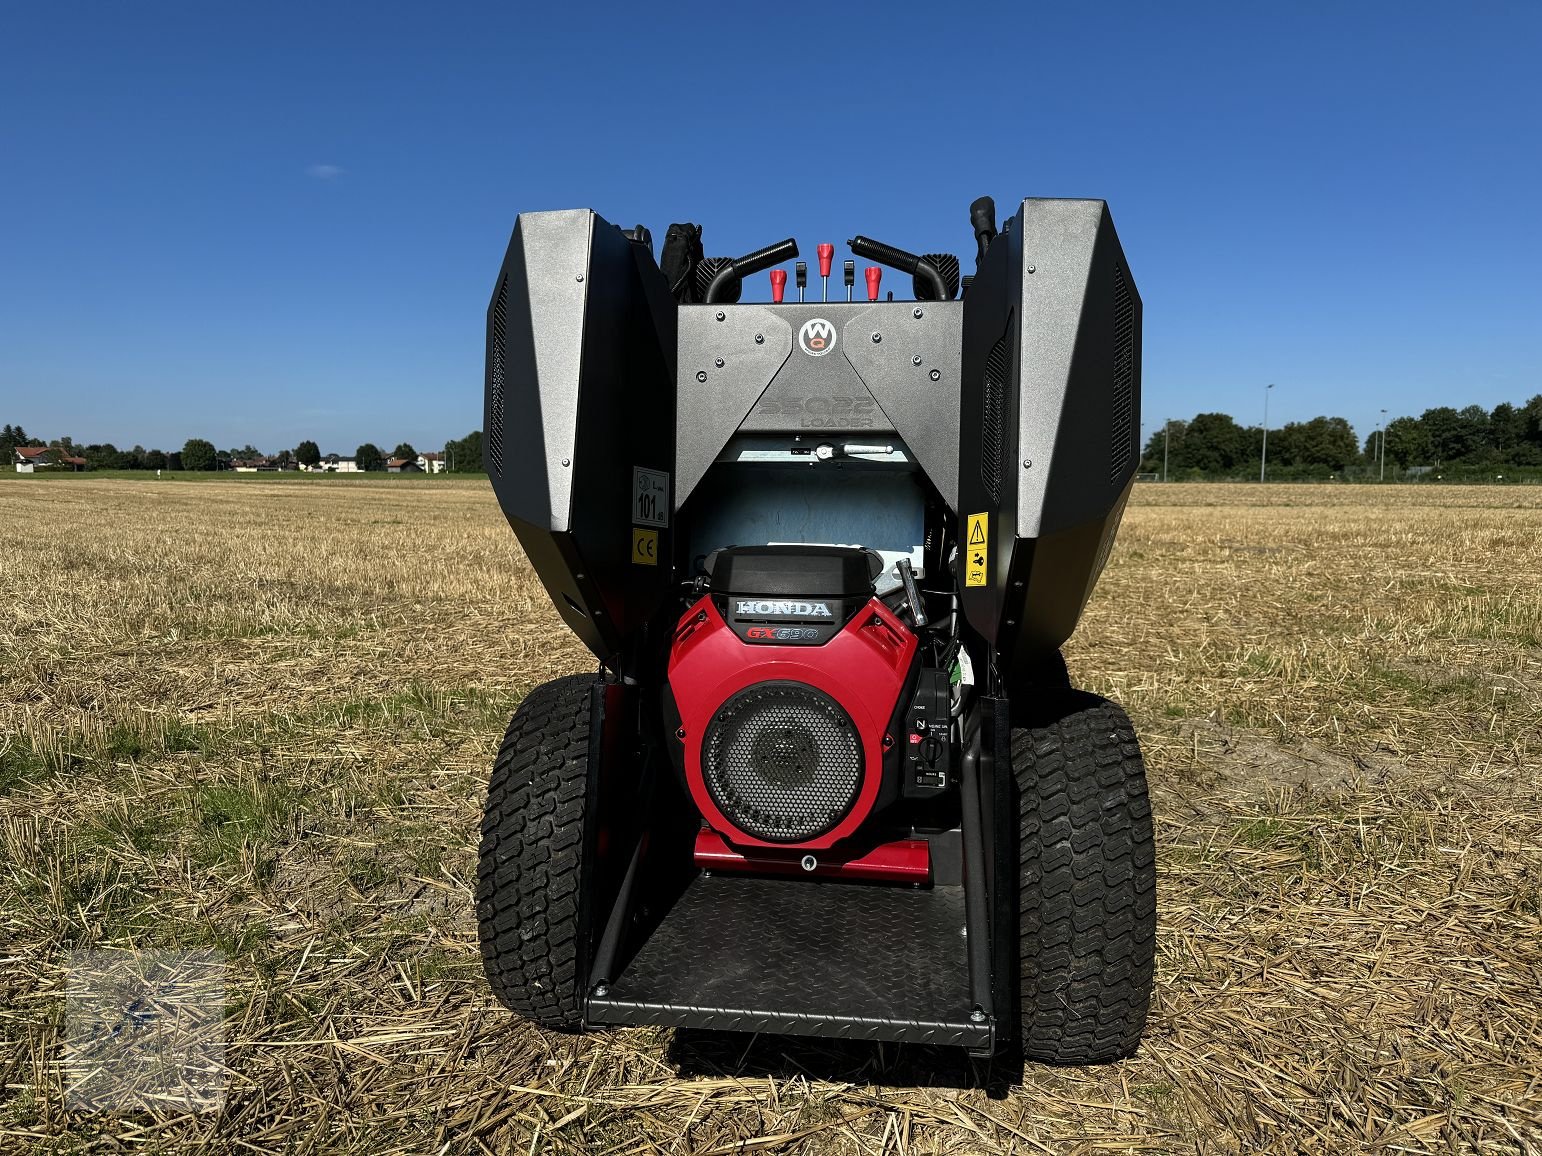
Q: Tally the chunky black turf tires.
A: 2